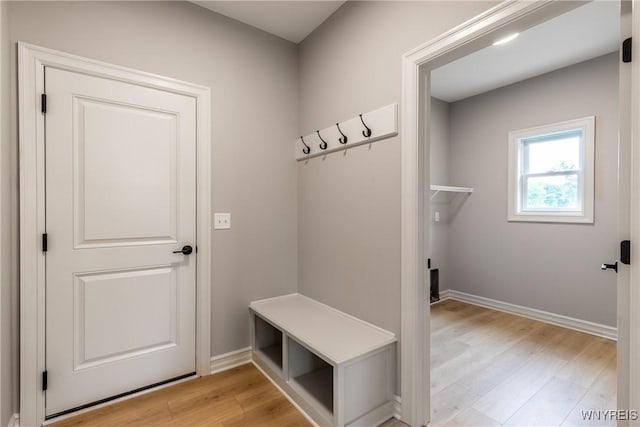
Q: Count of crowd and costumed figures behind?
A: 0